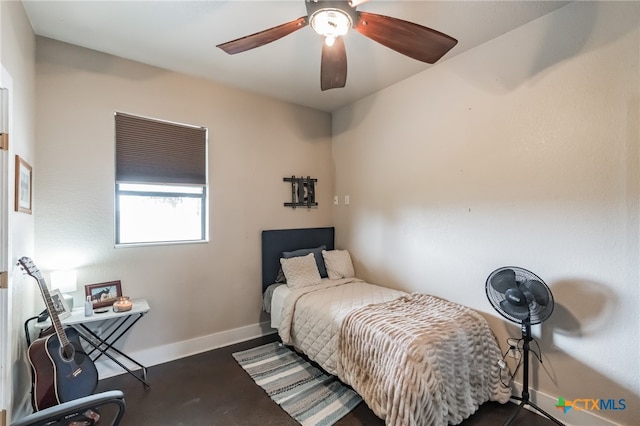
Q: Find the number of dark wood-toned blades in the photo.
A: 3